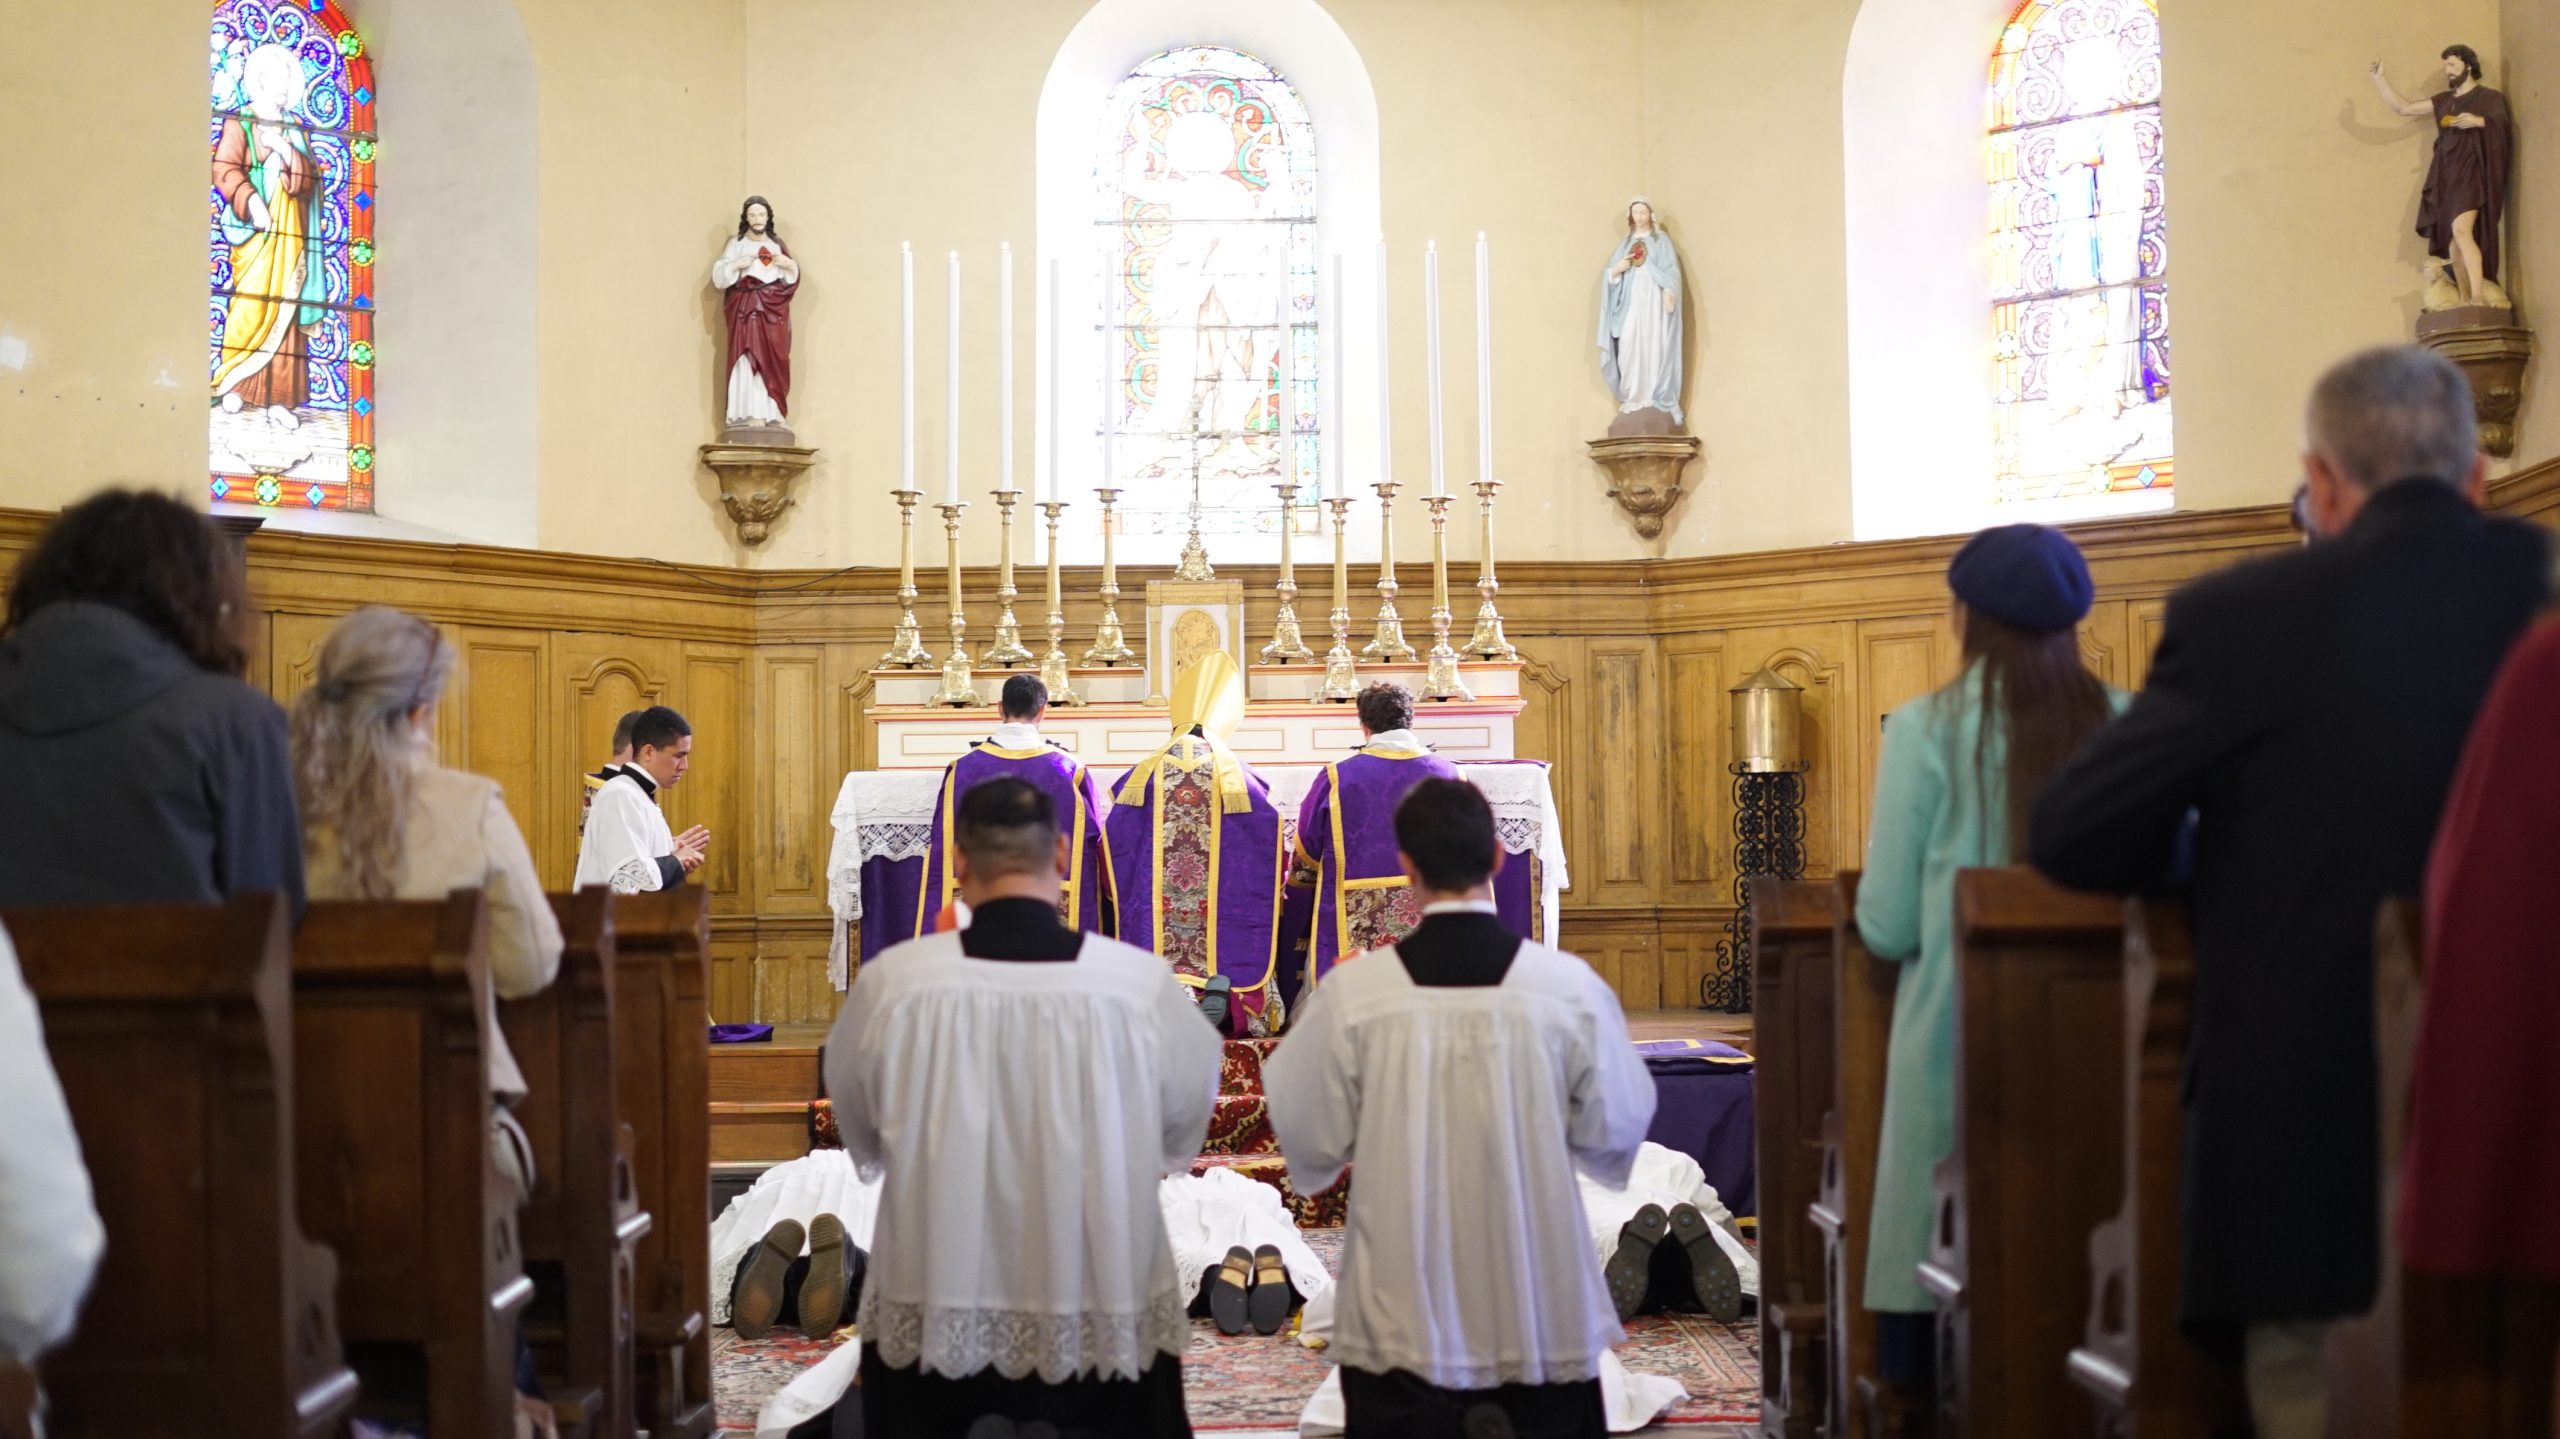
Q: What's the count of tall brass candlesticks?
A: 10